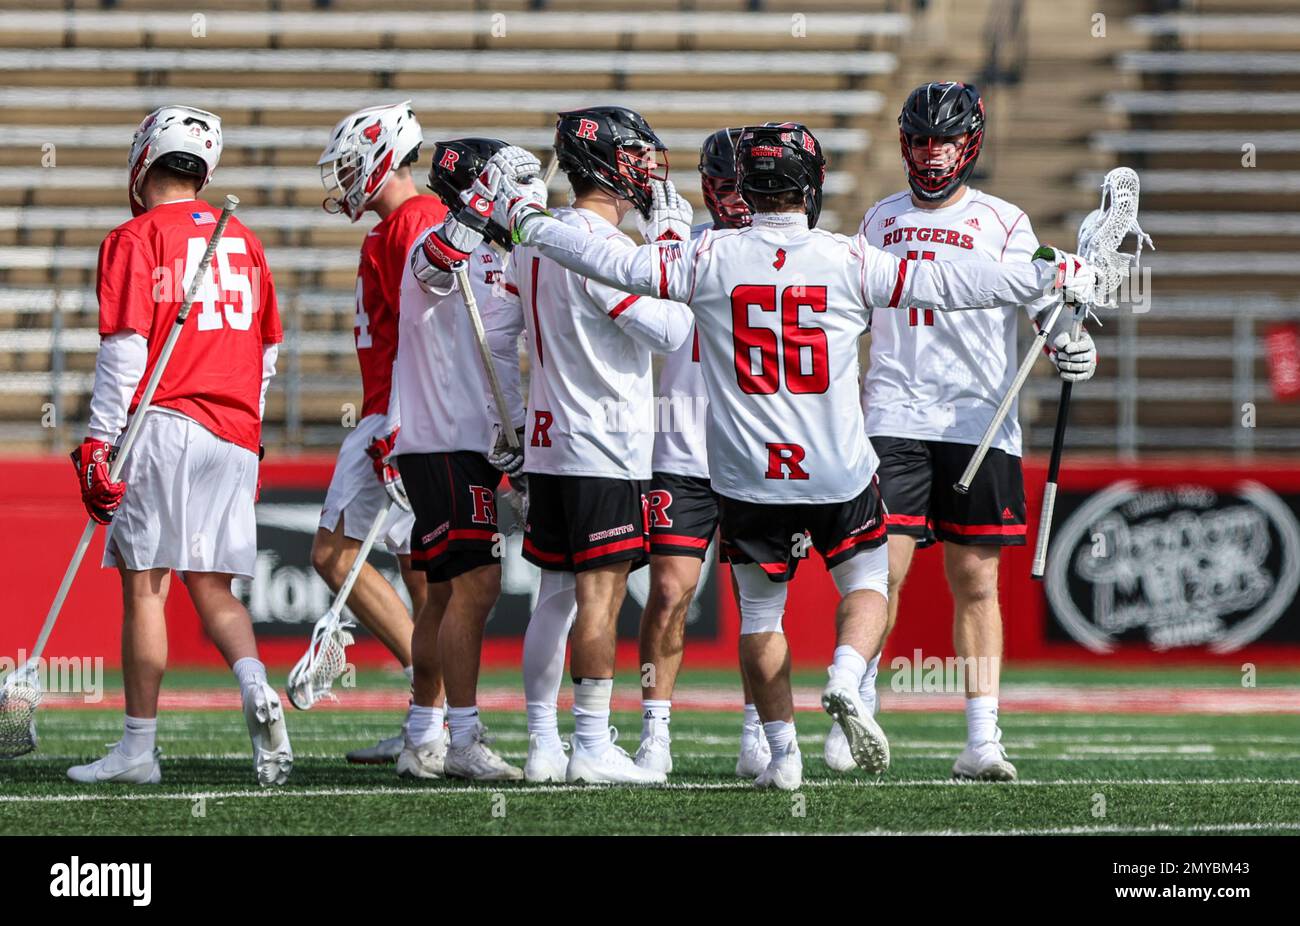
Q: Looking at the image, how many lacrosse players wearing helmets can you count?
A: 7